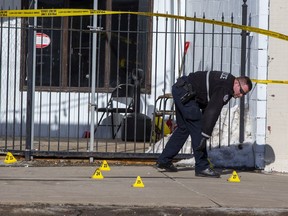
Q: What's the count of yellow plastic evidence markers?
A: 5